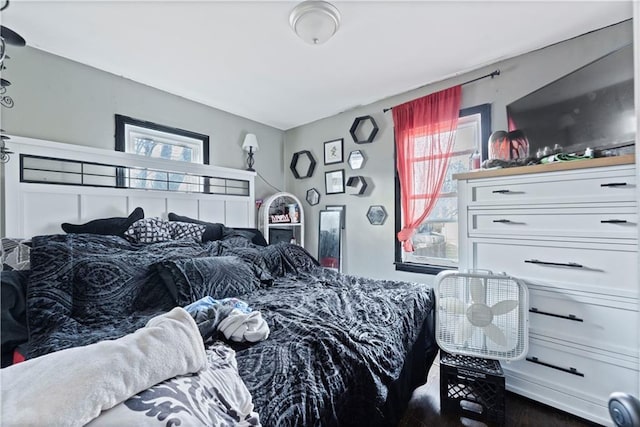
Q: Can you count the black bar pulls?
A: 7